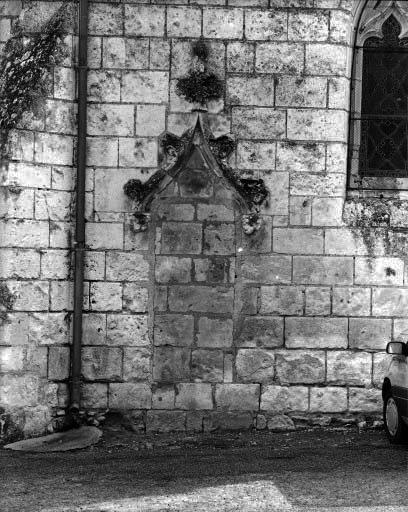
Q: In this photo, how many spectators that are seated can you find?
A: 0